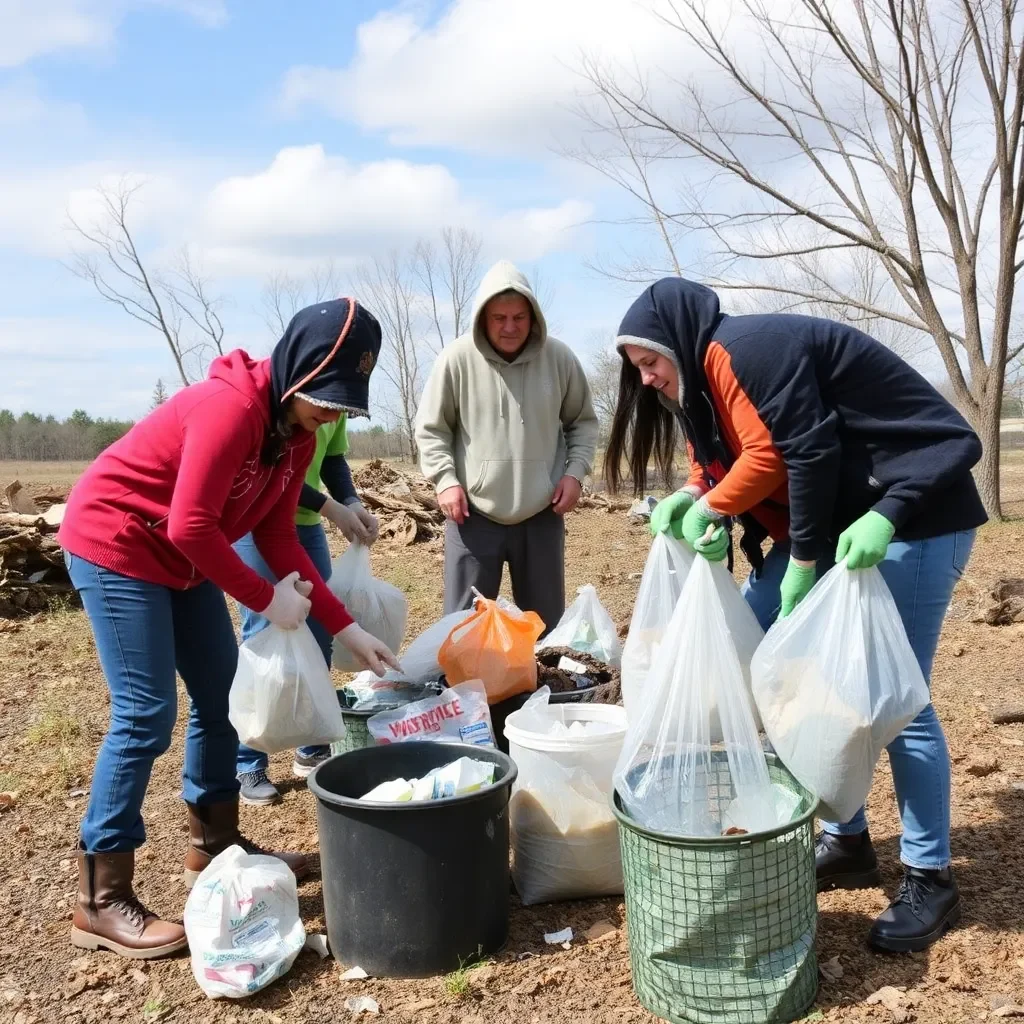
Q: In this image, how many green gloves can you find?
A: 4